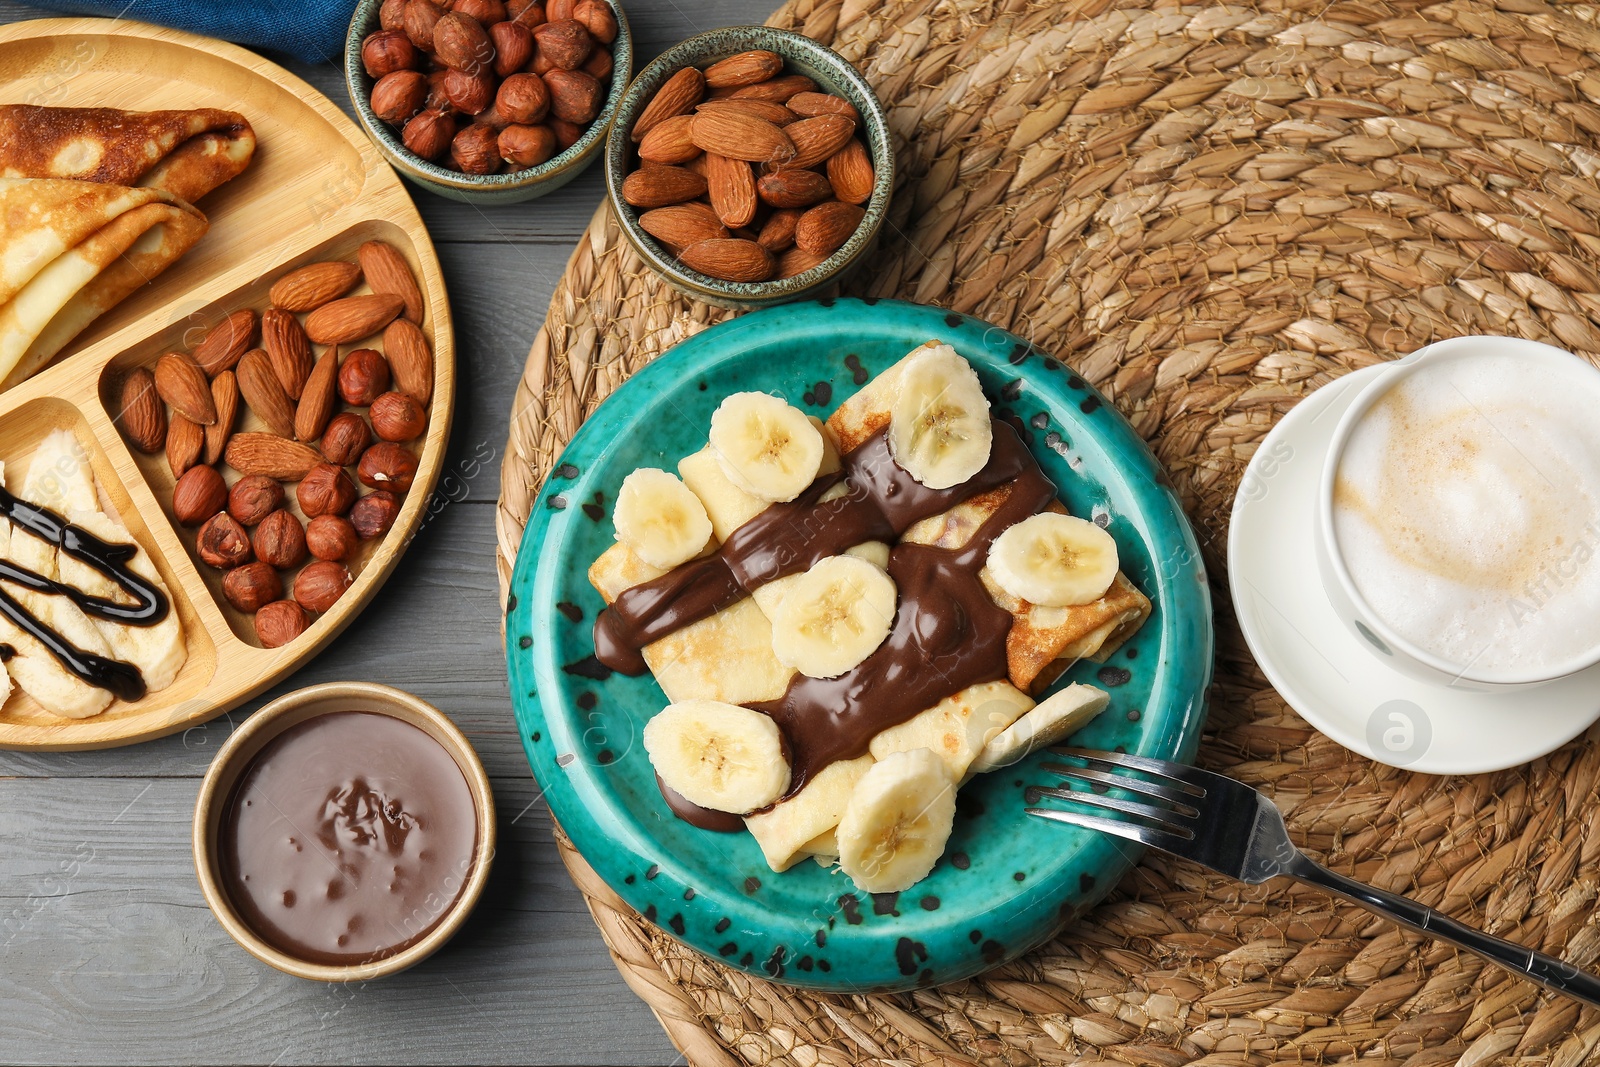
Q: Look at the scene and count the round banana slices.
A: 8